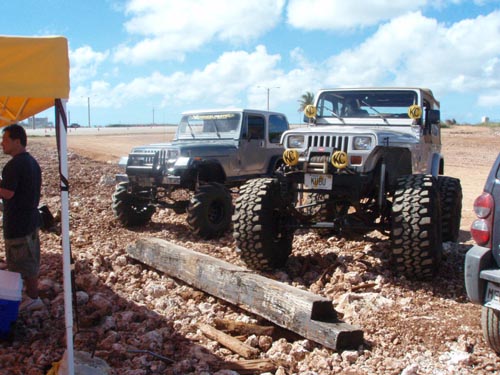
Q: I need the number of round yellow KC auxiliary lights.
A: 4